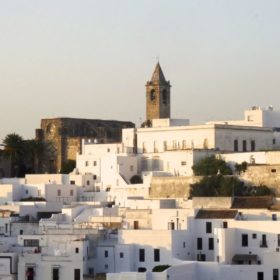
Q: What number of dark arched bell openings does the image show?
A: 2